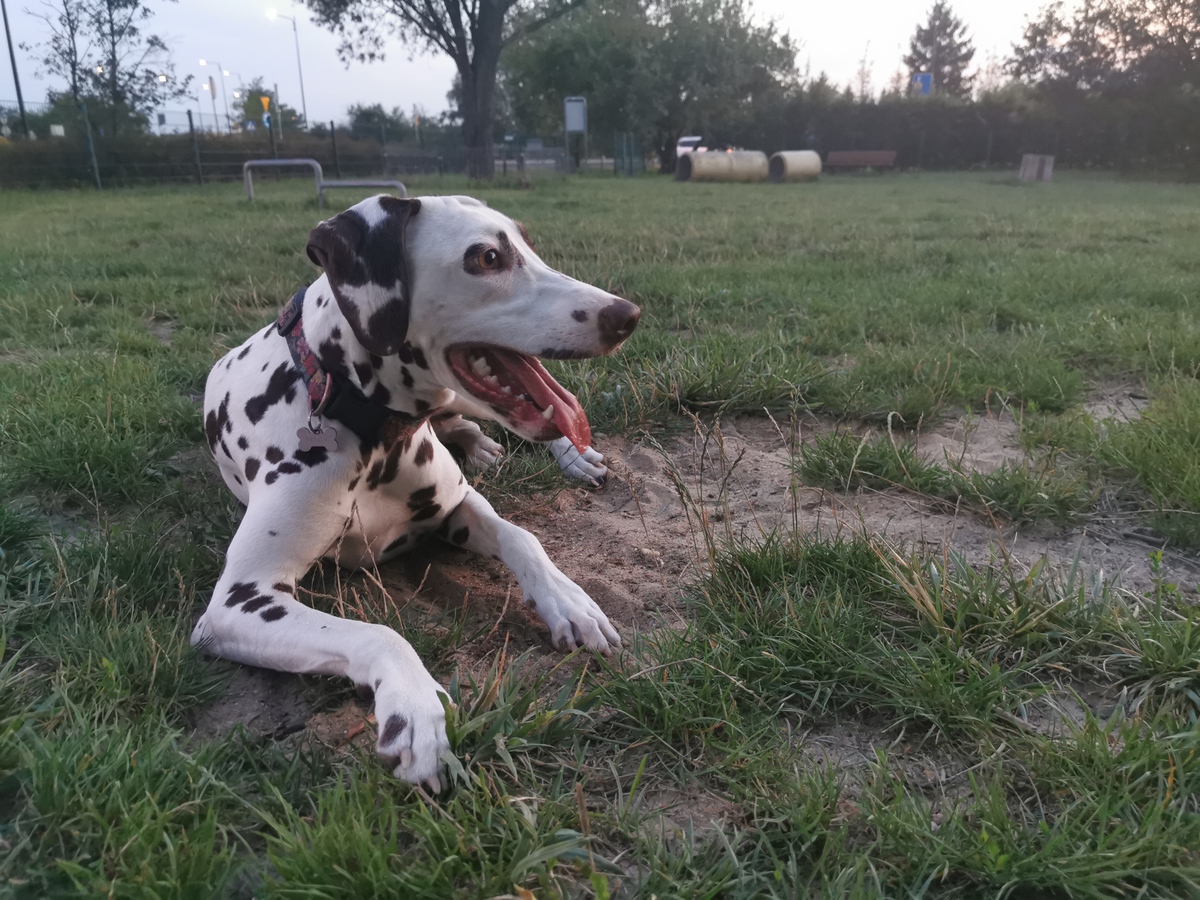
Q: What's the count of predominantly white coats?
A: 1